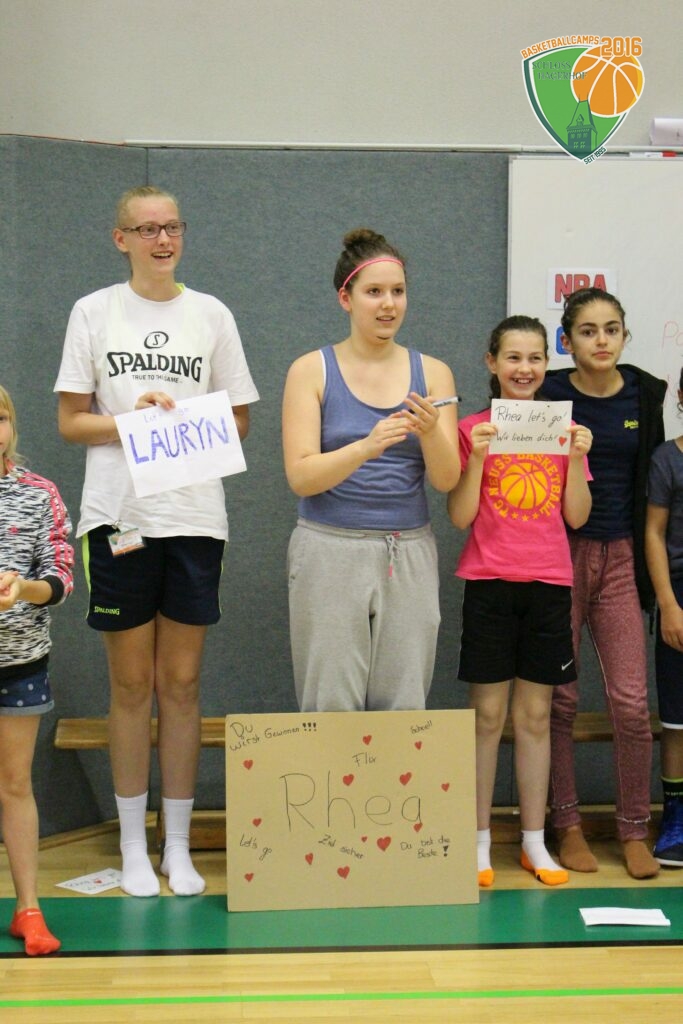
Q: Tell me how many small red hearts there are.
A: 14